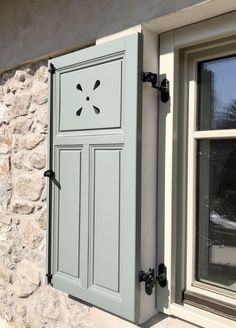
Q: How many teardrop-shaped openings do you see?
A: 4